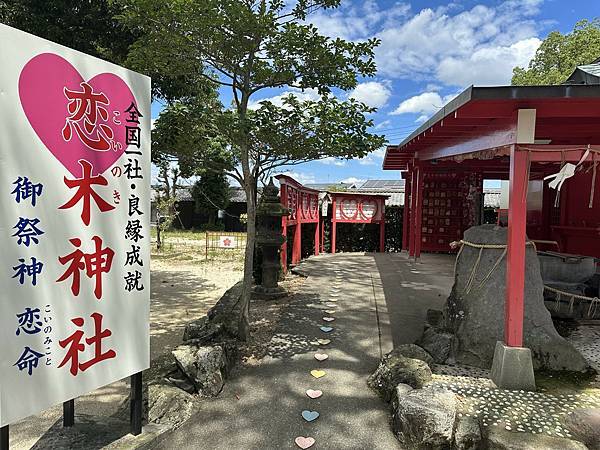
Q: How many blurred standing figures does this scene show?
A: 0